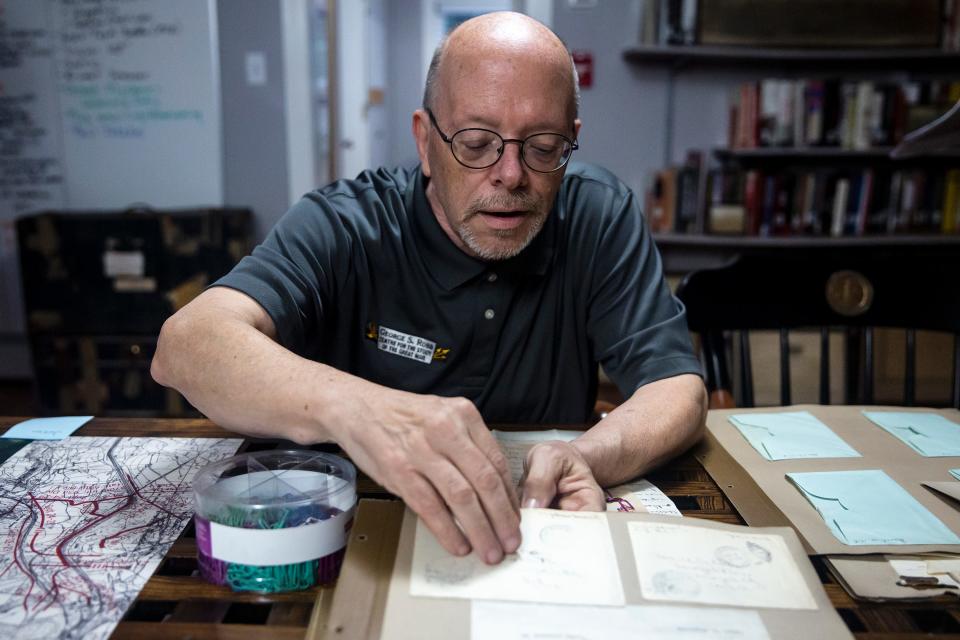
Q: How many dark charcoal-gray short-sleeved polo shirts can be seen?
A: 1